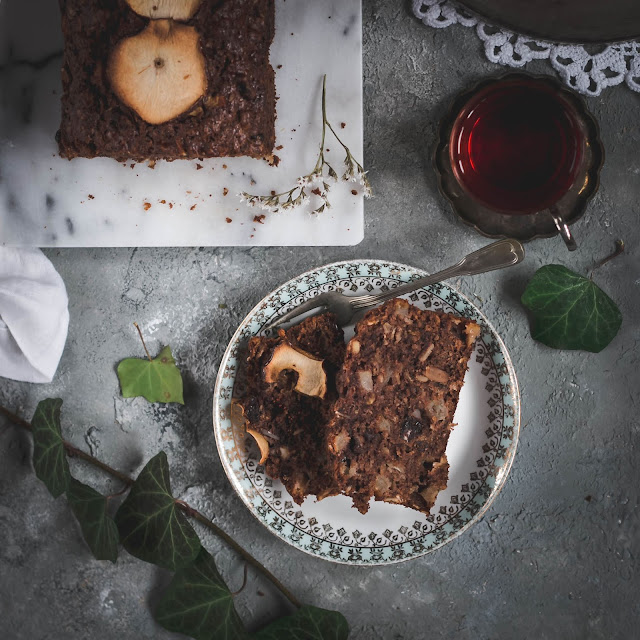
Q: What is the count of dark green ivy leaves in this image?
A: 6